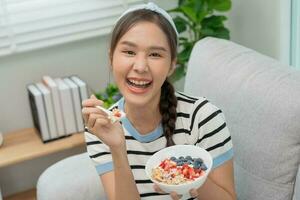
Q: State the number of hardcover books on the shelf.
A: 6